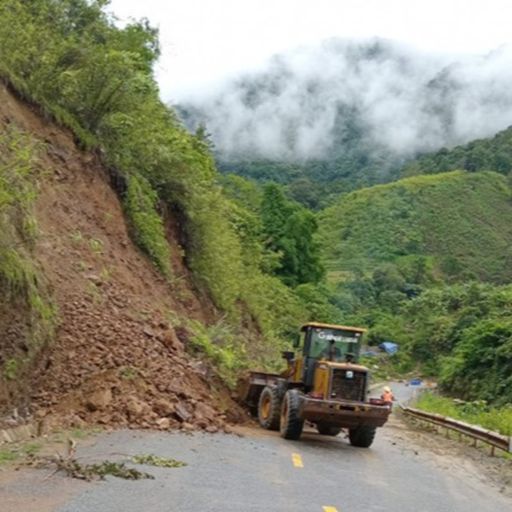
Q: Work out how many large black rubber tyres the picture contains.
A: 4